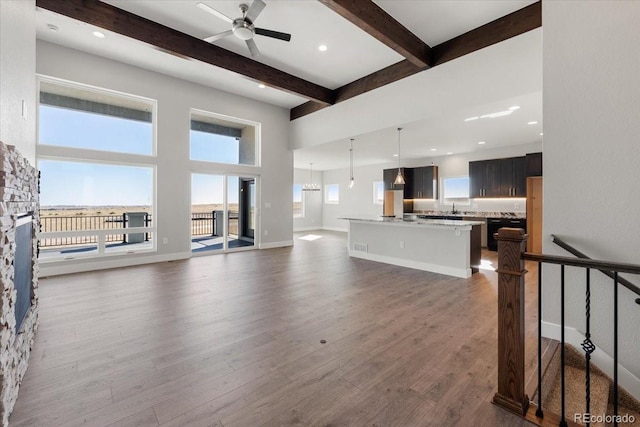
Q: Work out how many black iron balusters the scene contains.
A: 4